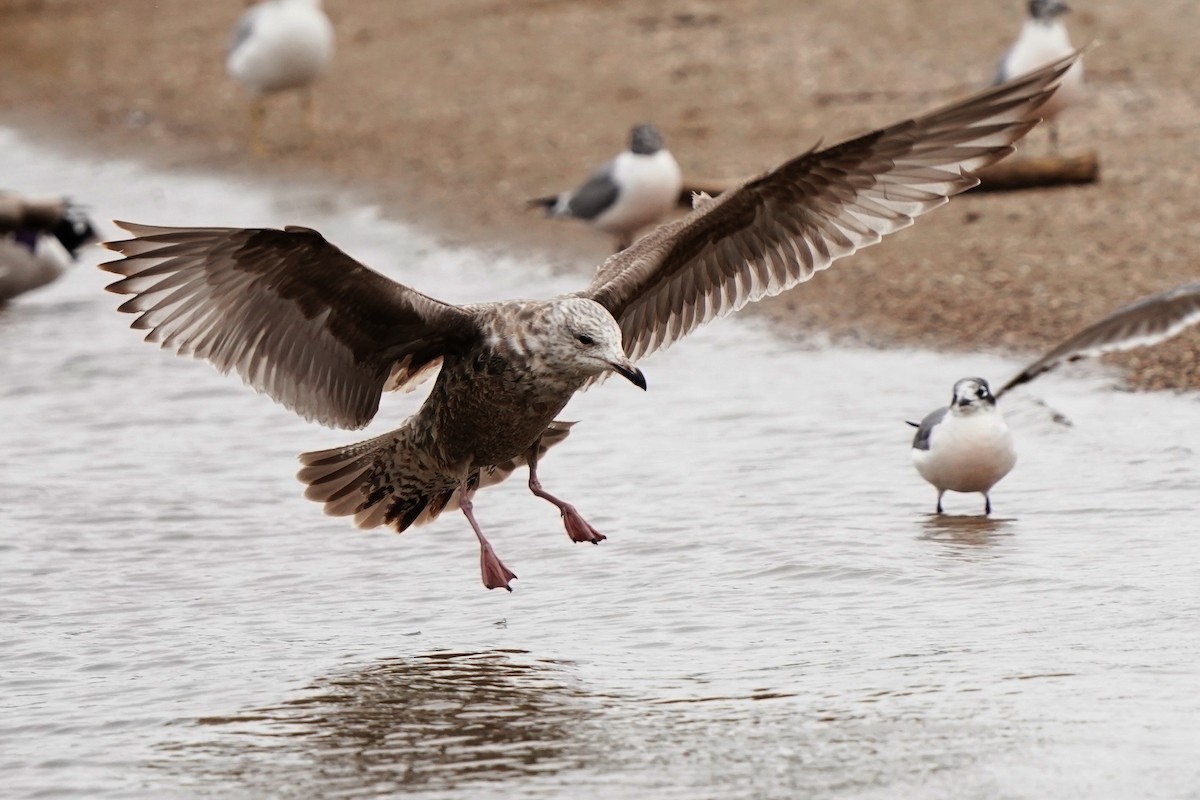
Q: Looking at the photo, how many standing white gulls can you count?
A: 4